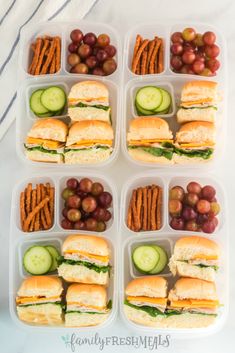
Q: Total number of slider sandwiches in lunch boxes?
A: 12